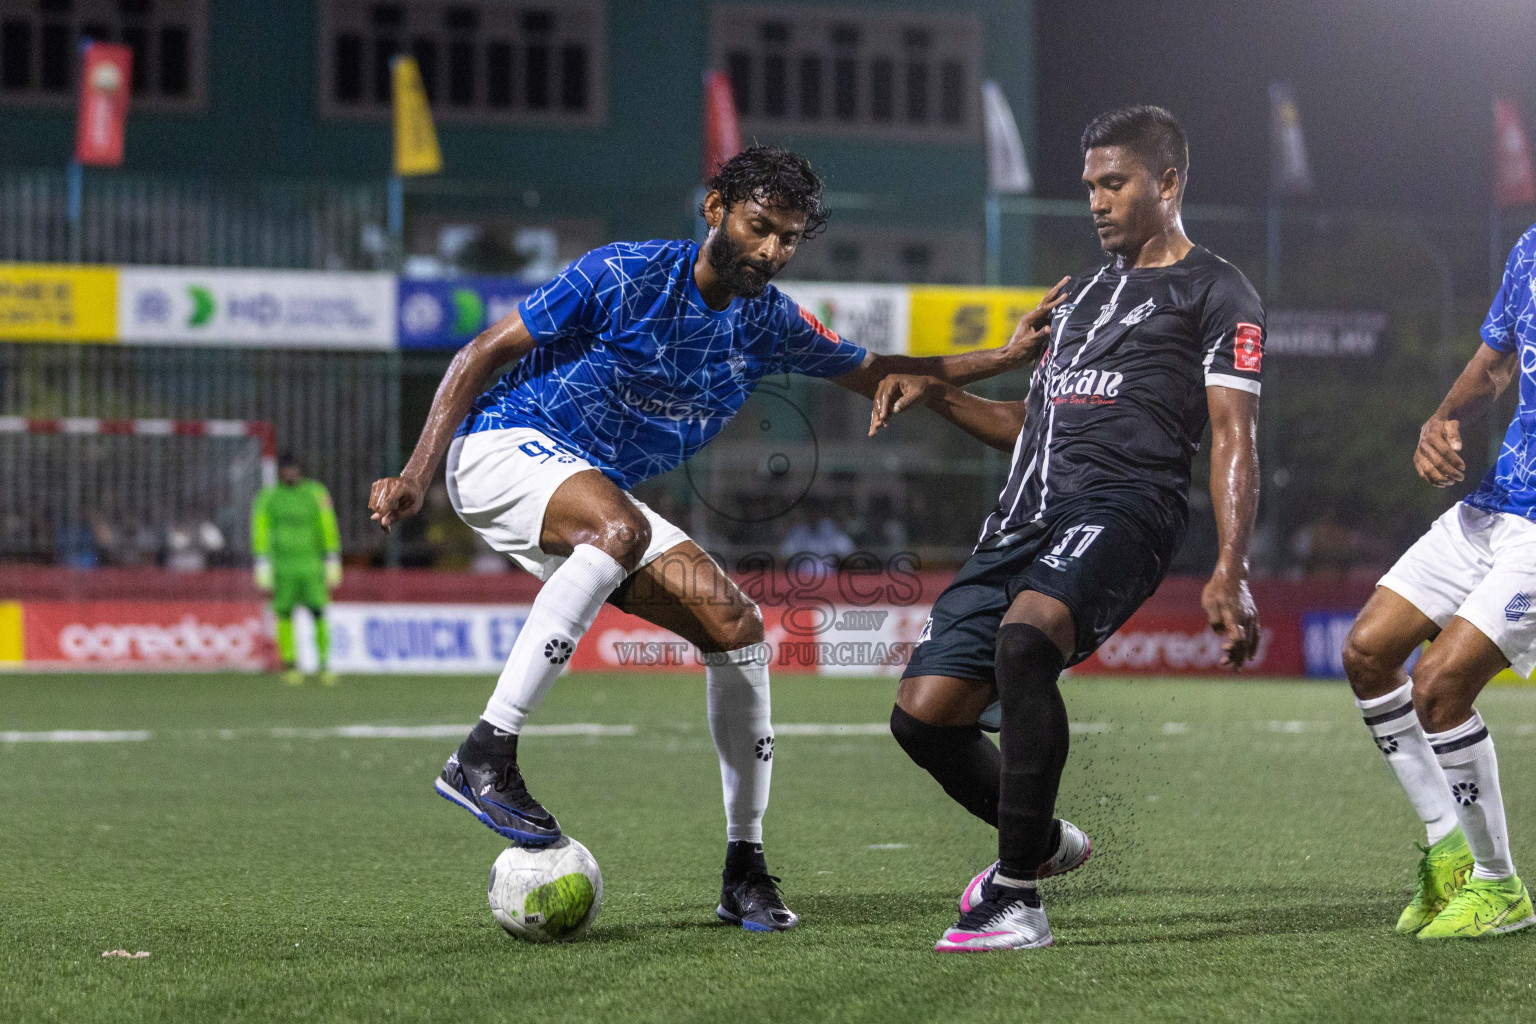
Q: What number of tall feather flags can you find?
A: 6